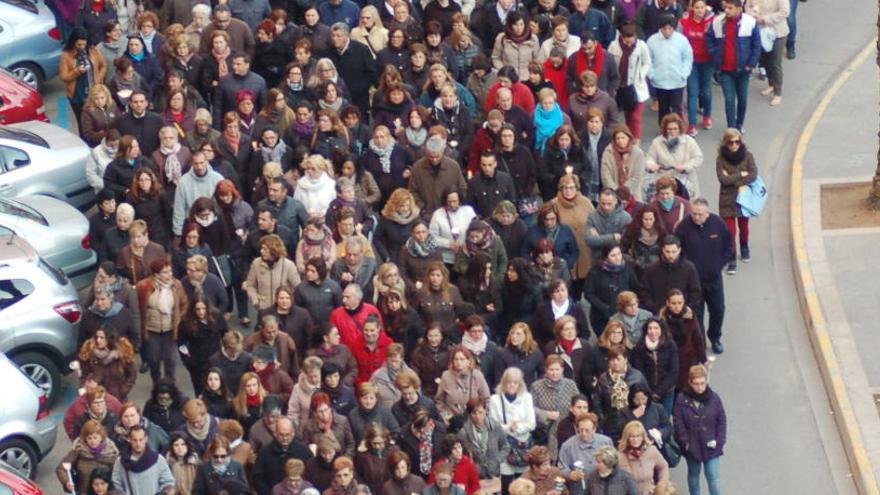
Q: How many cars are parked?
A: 7